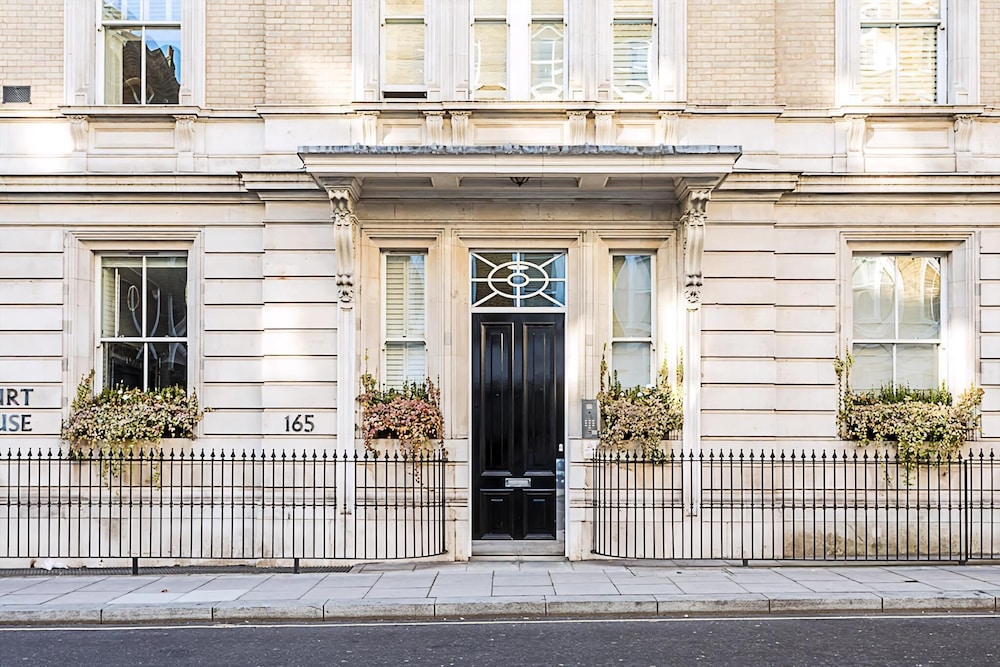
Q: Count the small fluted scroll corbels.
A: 10